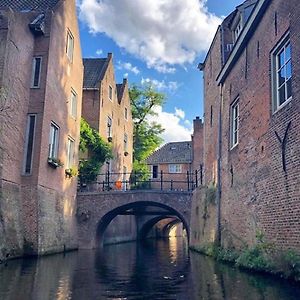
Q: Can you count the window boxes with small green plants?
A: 2